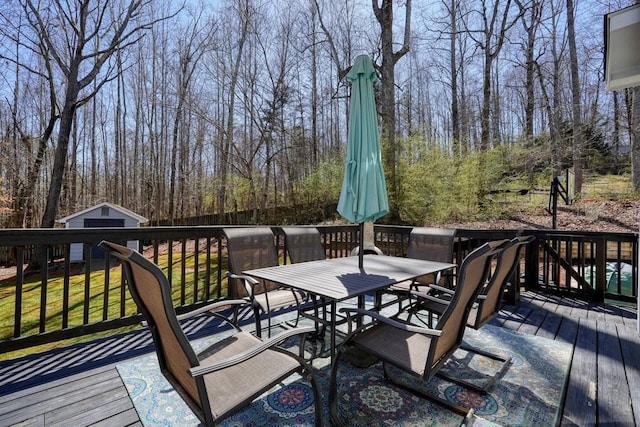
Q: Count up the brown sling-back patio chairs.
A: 6